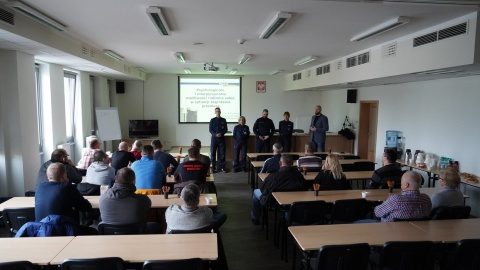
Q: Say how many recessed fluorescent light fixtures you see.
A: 12